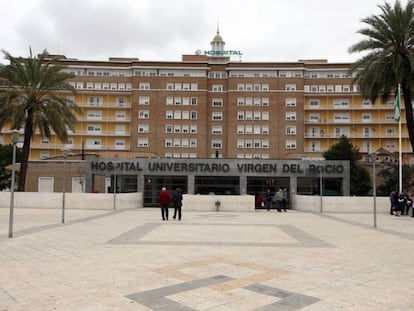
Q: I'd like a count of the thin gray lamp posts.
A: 5